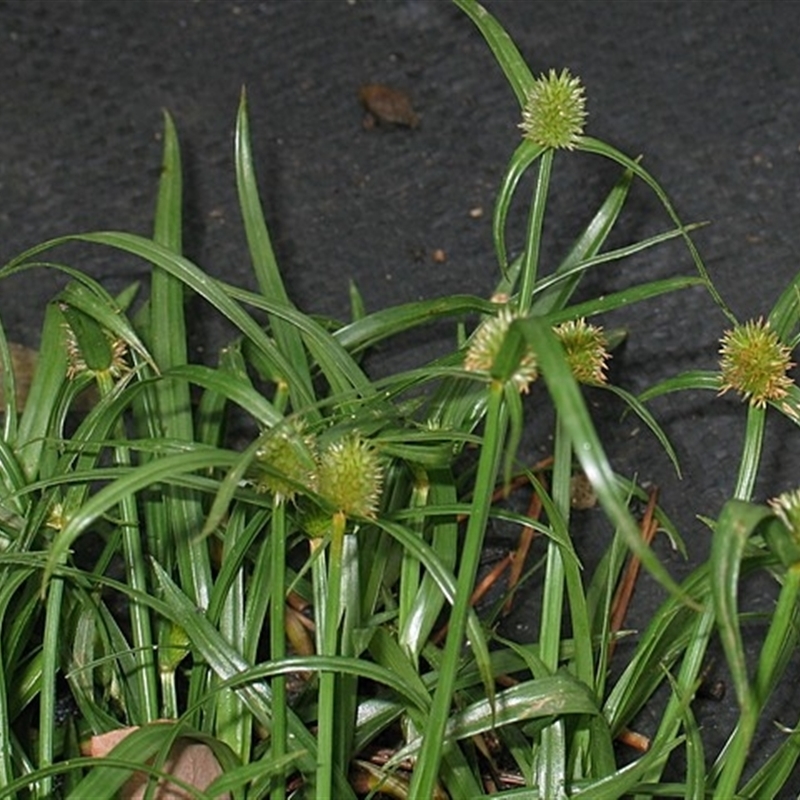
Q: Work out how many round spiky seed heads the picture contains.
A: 8